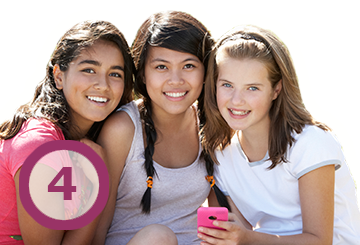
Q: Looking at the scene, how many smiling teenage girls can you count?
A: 3